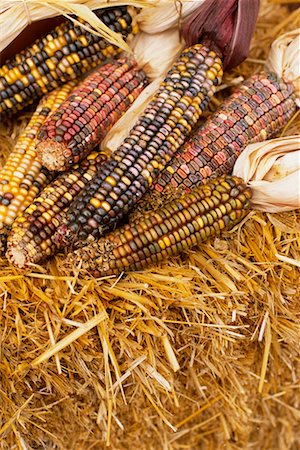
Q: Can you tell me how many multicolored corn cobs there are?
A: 7